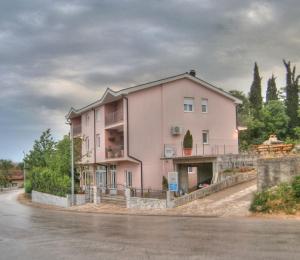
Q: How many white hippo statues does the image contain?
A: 0